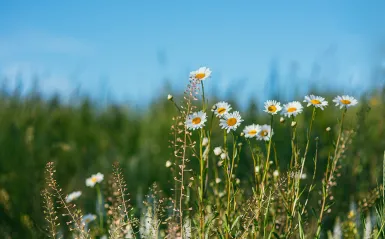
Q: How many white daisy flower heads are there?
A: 13